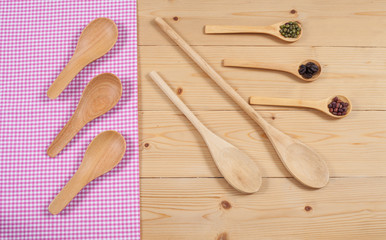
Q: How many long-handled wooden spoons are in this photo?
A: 2